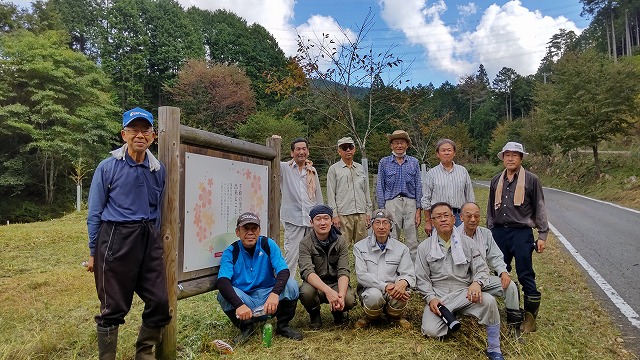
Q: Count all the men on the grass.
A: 11